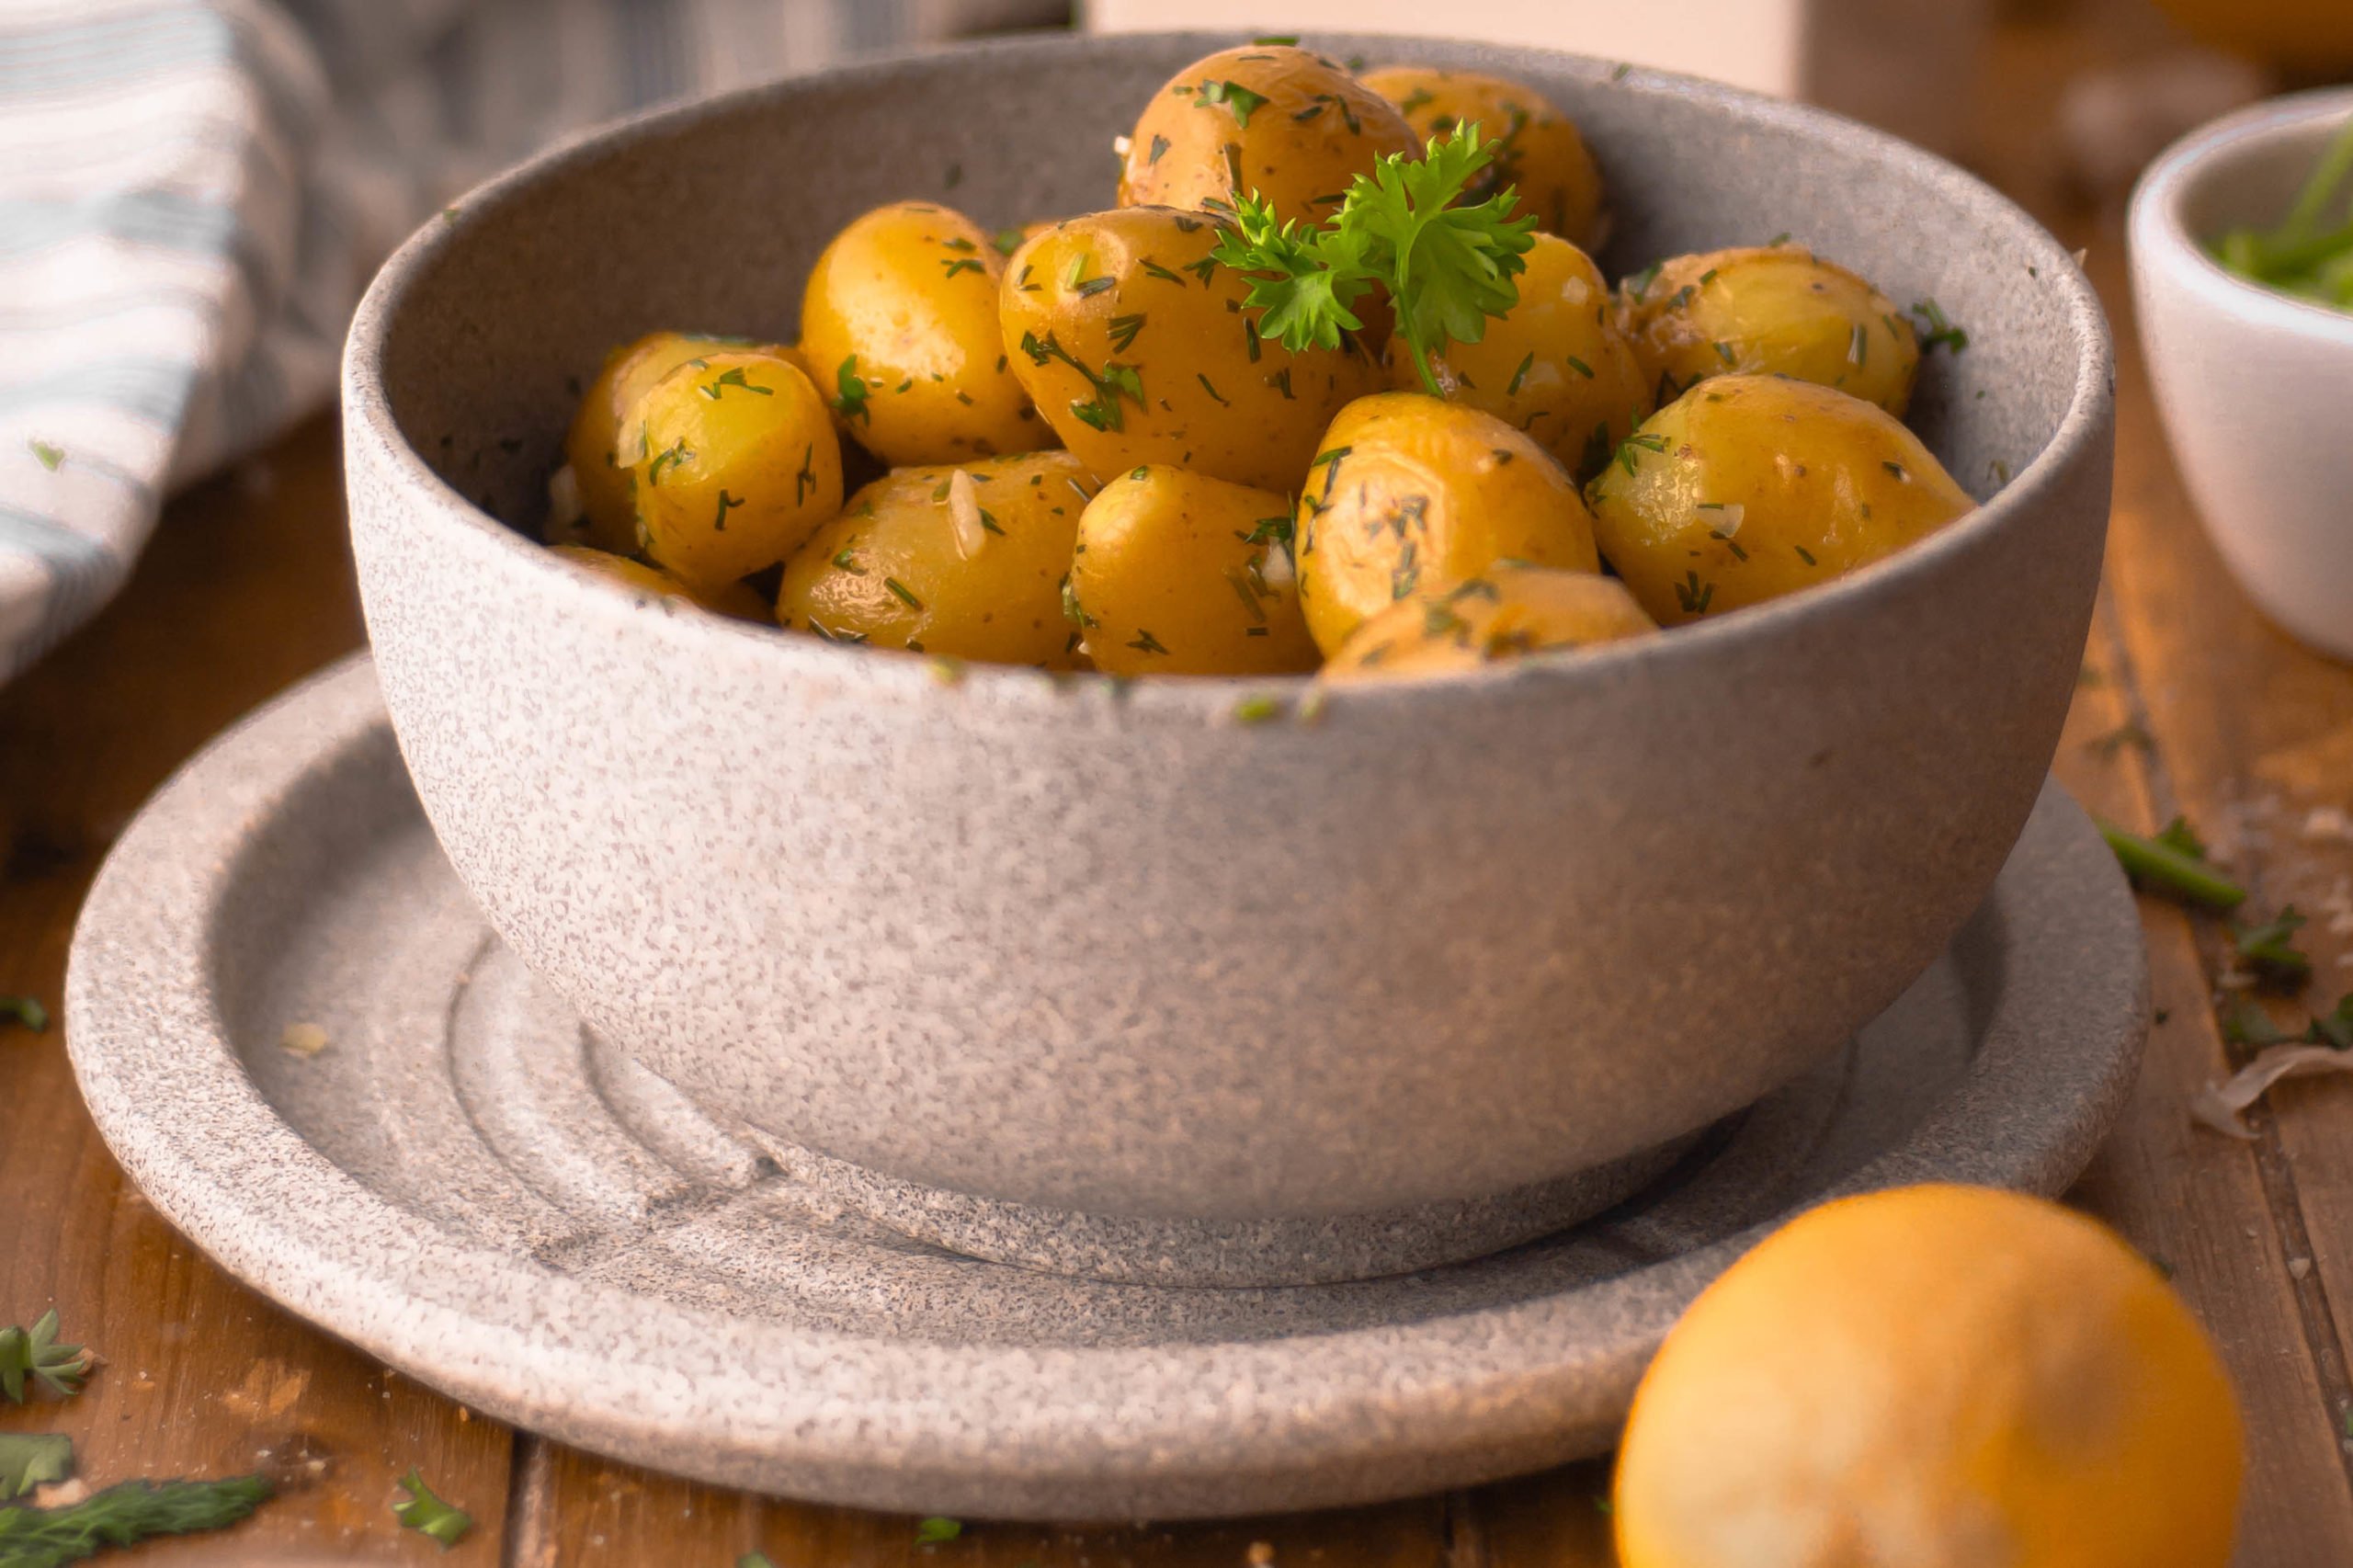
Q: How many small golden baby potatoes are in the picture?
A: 14